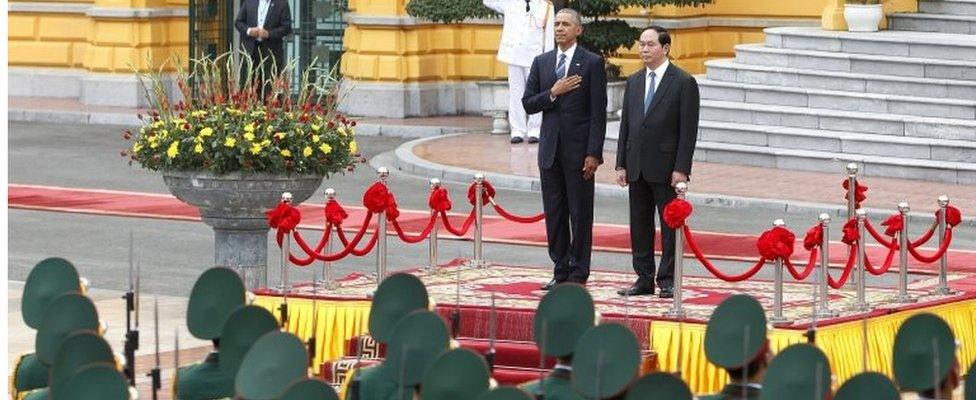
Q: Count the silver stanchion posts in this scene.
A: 12